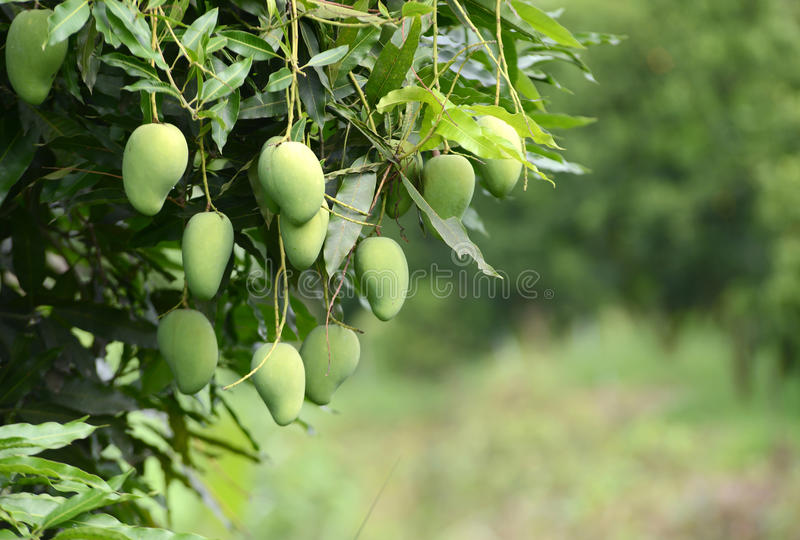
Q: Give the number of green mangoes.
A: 13